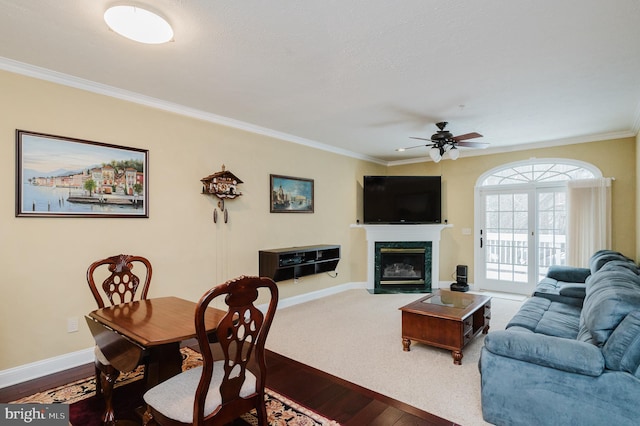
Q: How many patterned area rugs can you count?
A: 1